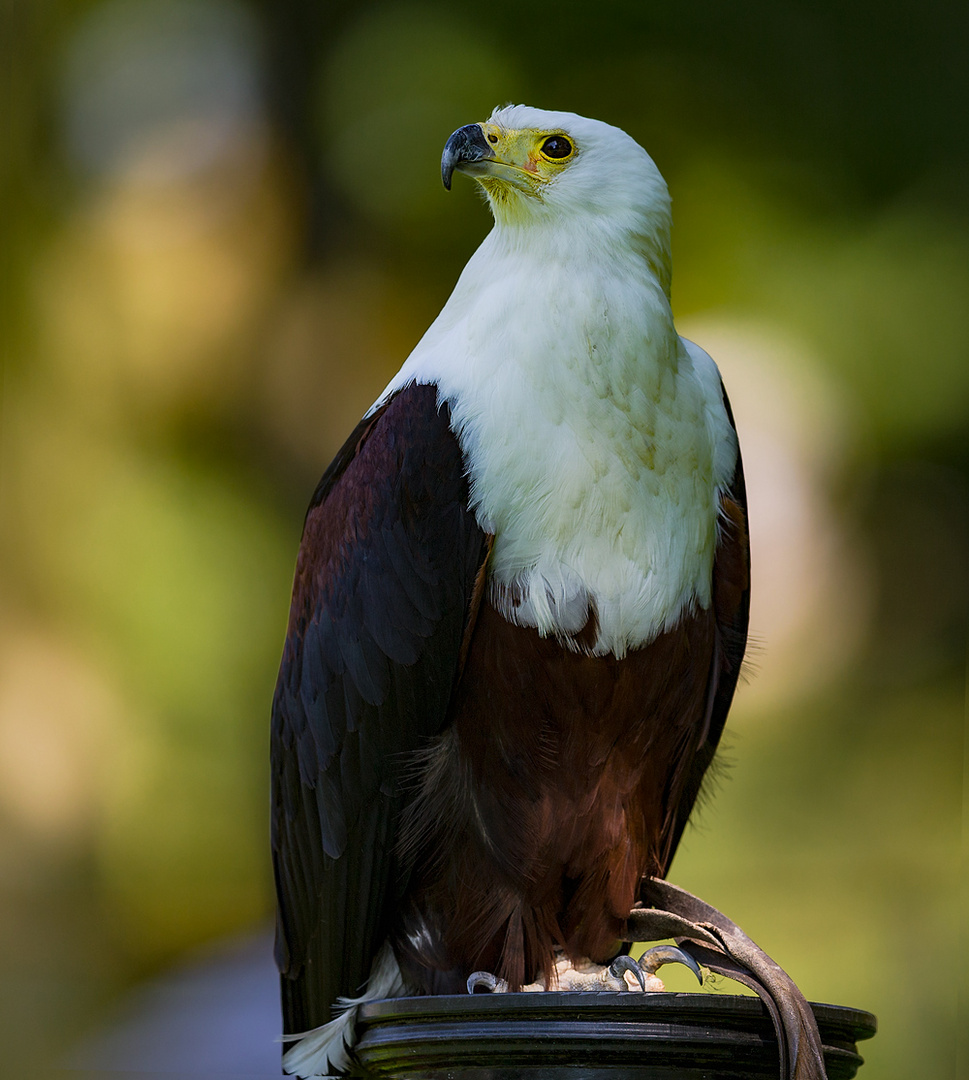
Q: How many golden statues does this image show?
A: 0